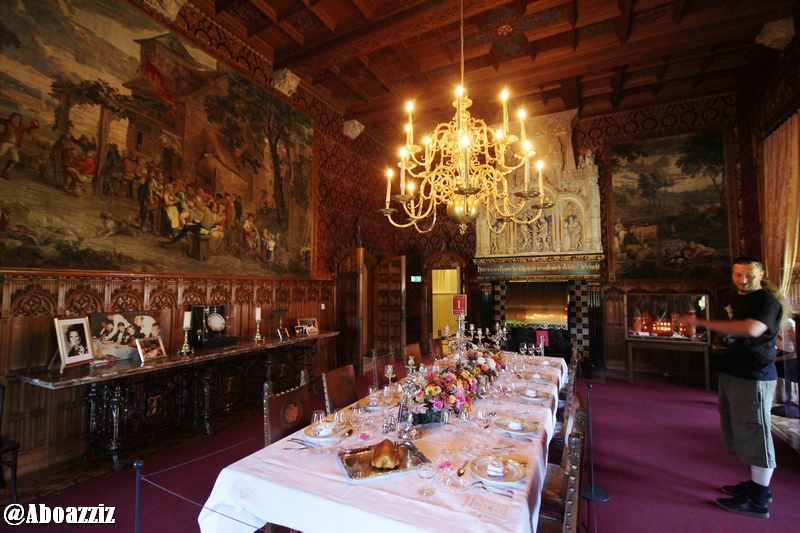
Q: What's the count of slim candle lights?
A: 13